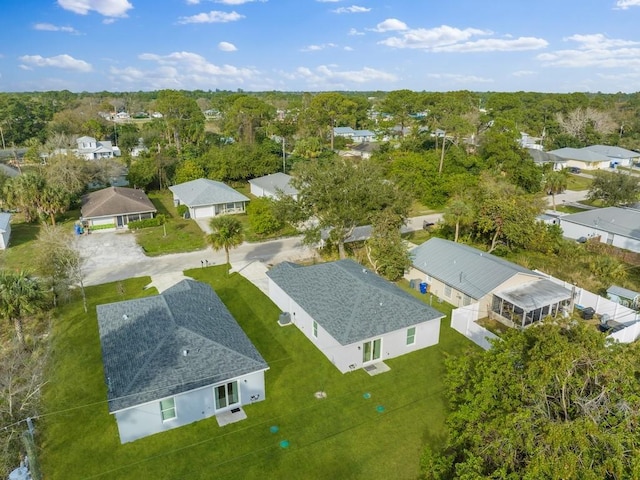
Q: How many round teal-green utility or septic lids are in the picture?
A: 4